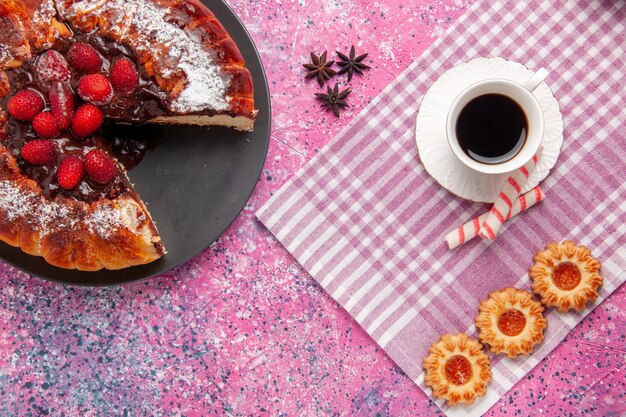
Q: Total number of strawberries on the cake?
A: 11